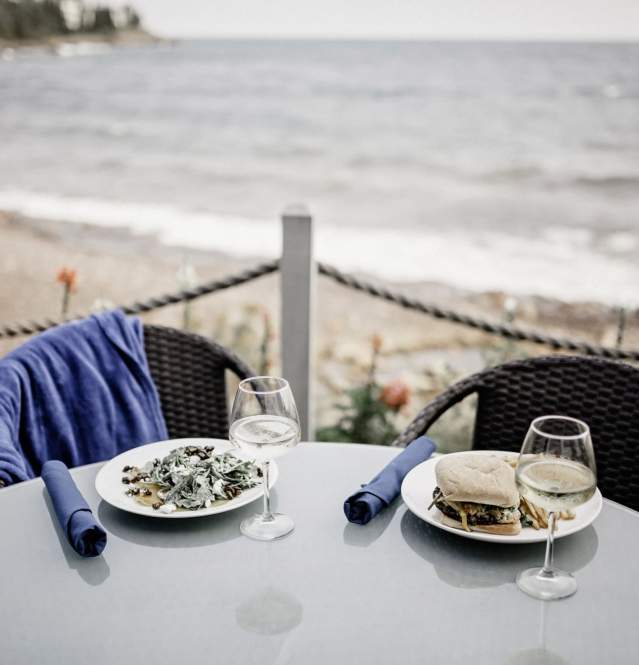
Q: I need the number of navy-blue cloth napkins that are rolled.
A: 2